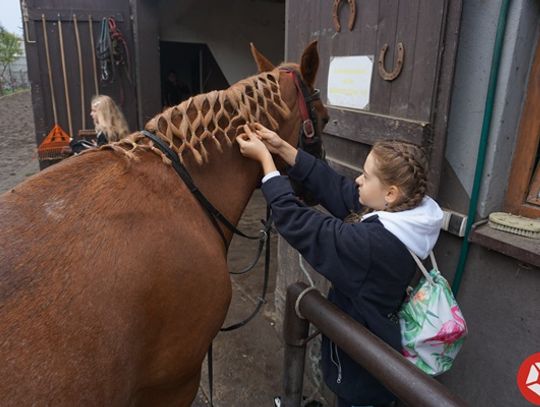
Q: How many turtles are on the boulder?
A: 0